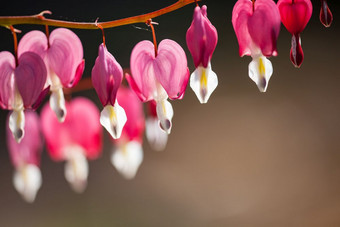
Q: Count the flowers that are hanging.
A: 12